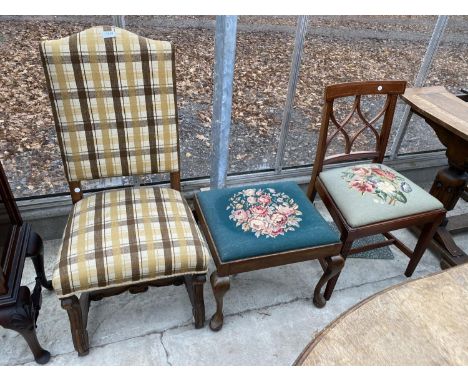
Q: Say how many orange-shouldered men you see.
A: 0